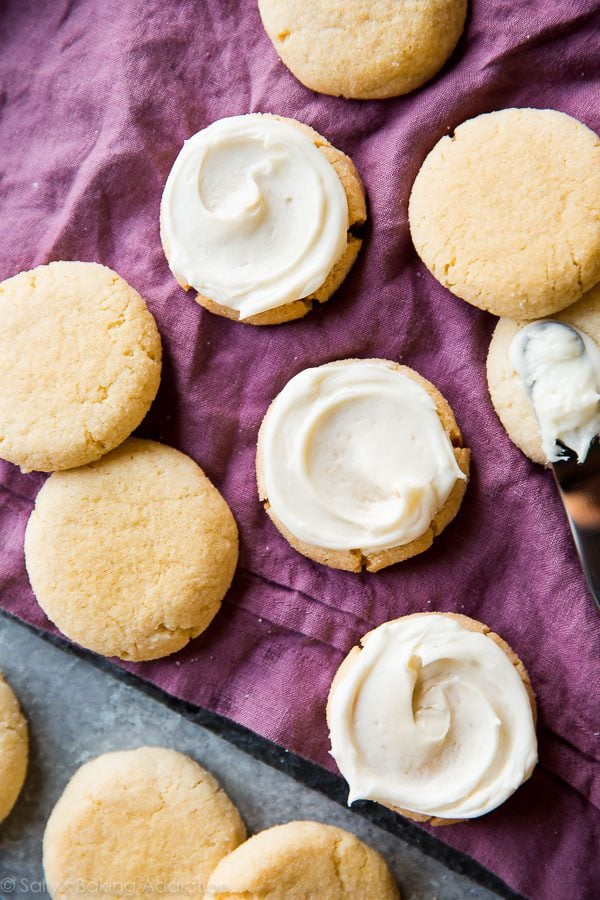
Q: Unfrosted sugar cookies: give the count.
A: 7